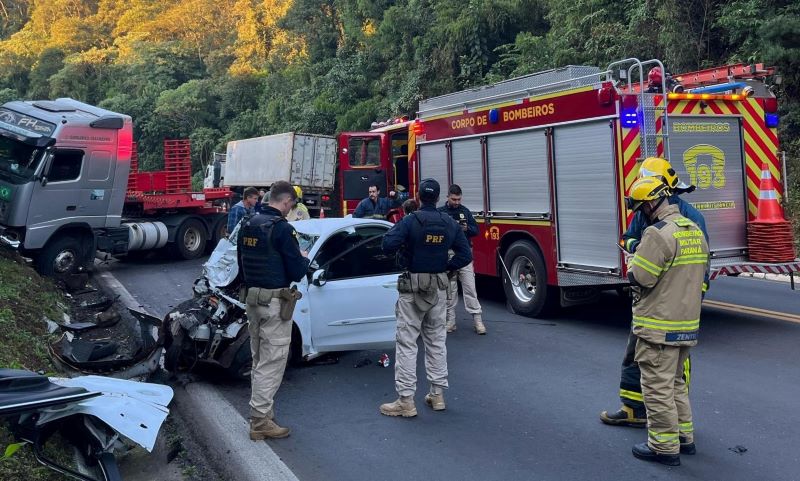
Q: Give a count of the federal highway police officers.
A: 3